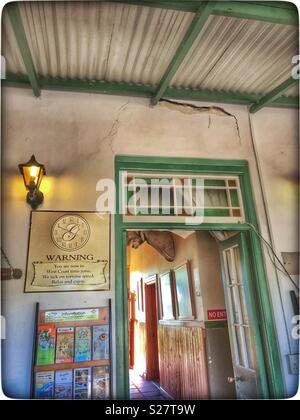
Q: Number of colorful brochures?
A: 8